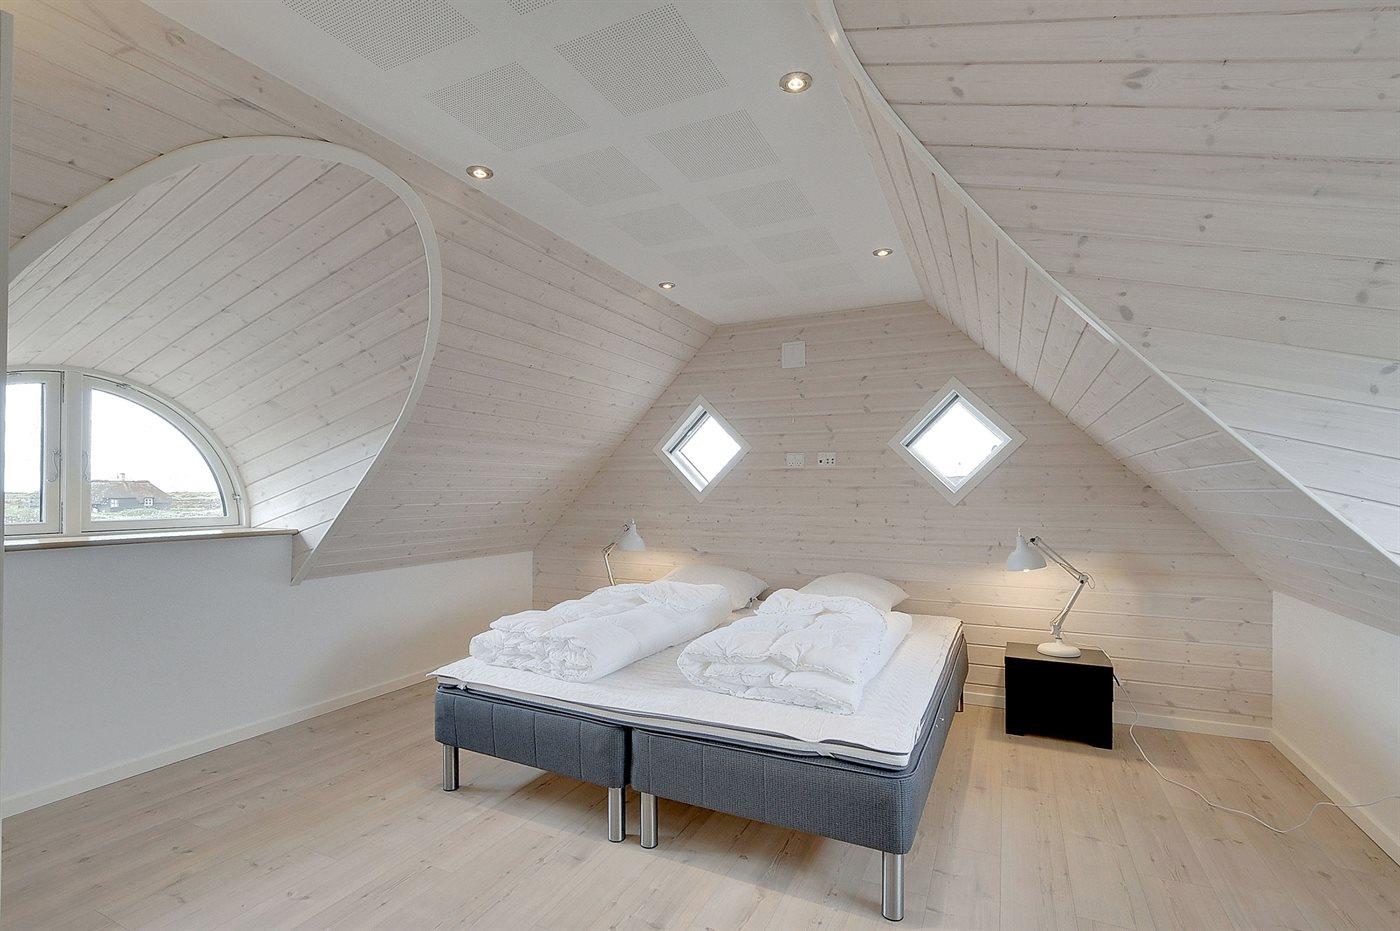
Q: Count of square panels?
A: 12